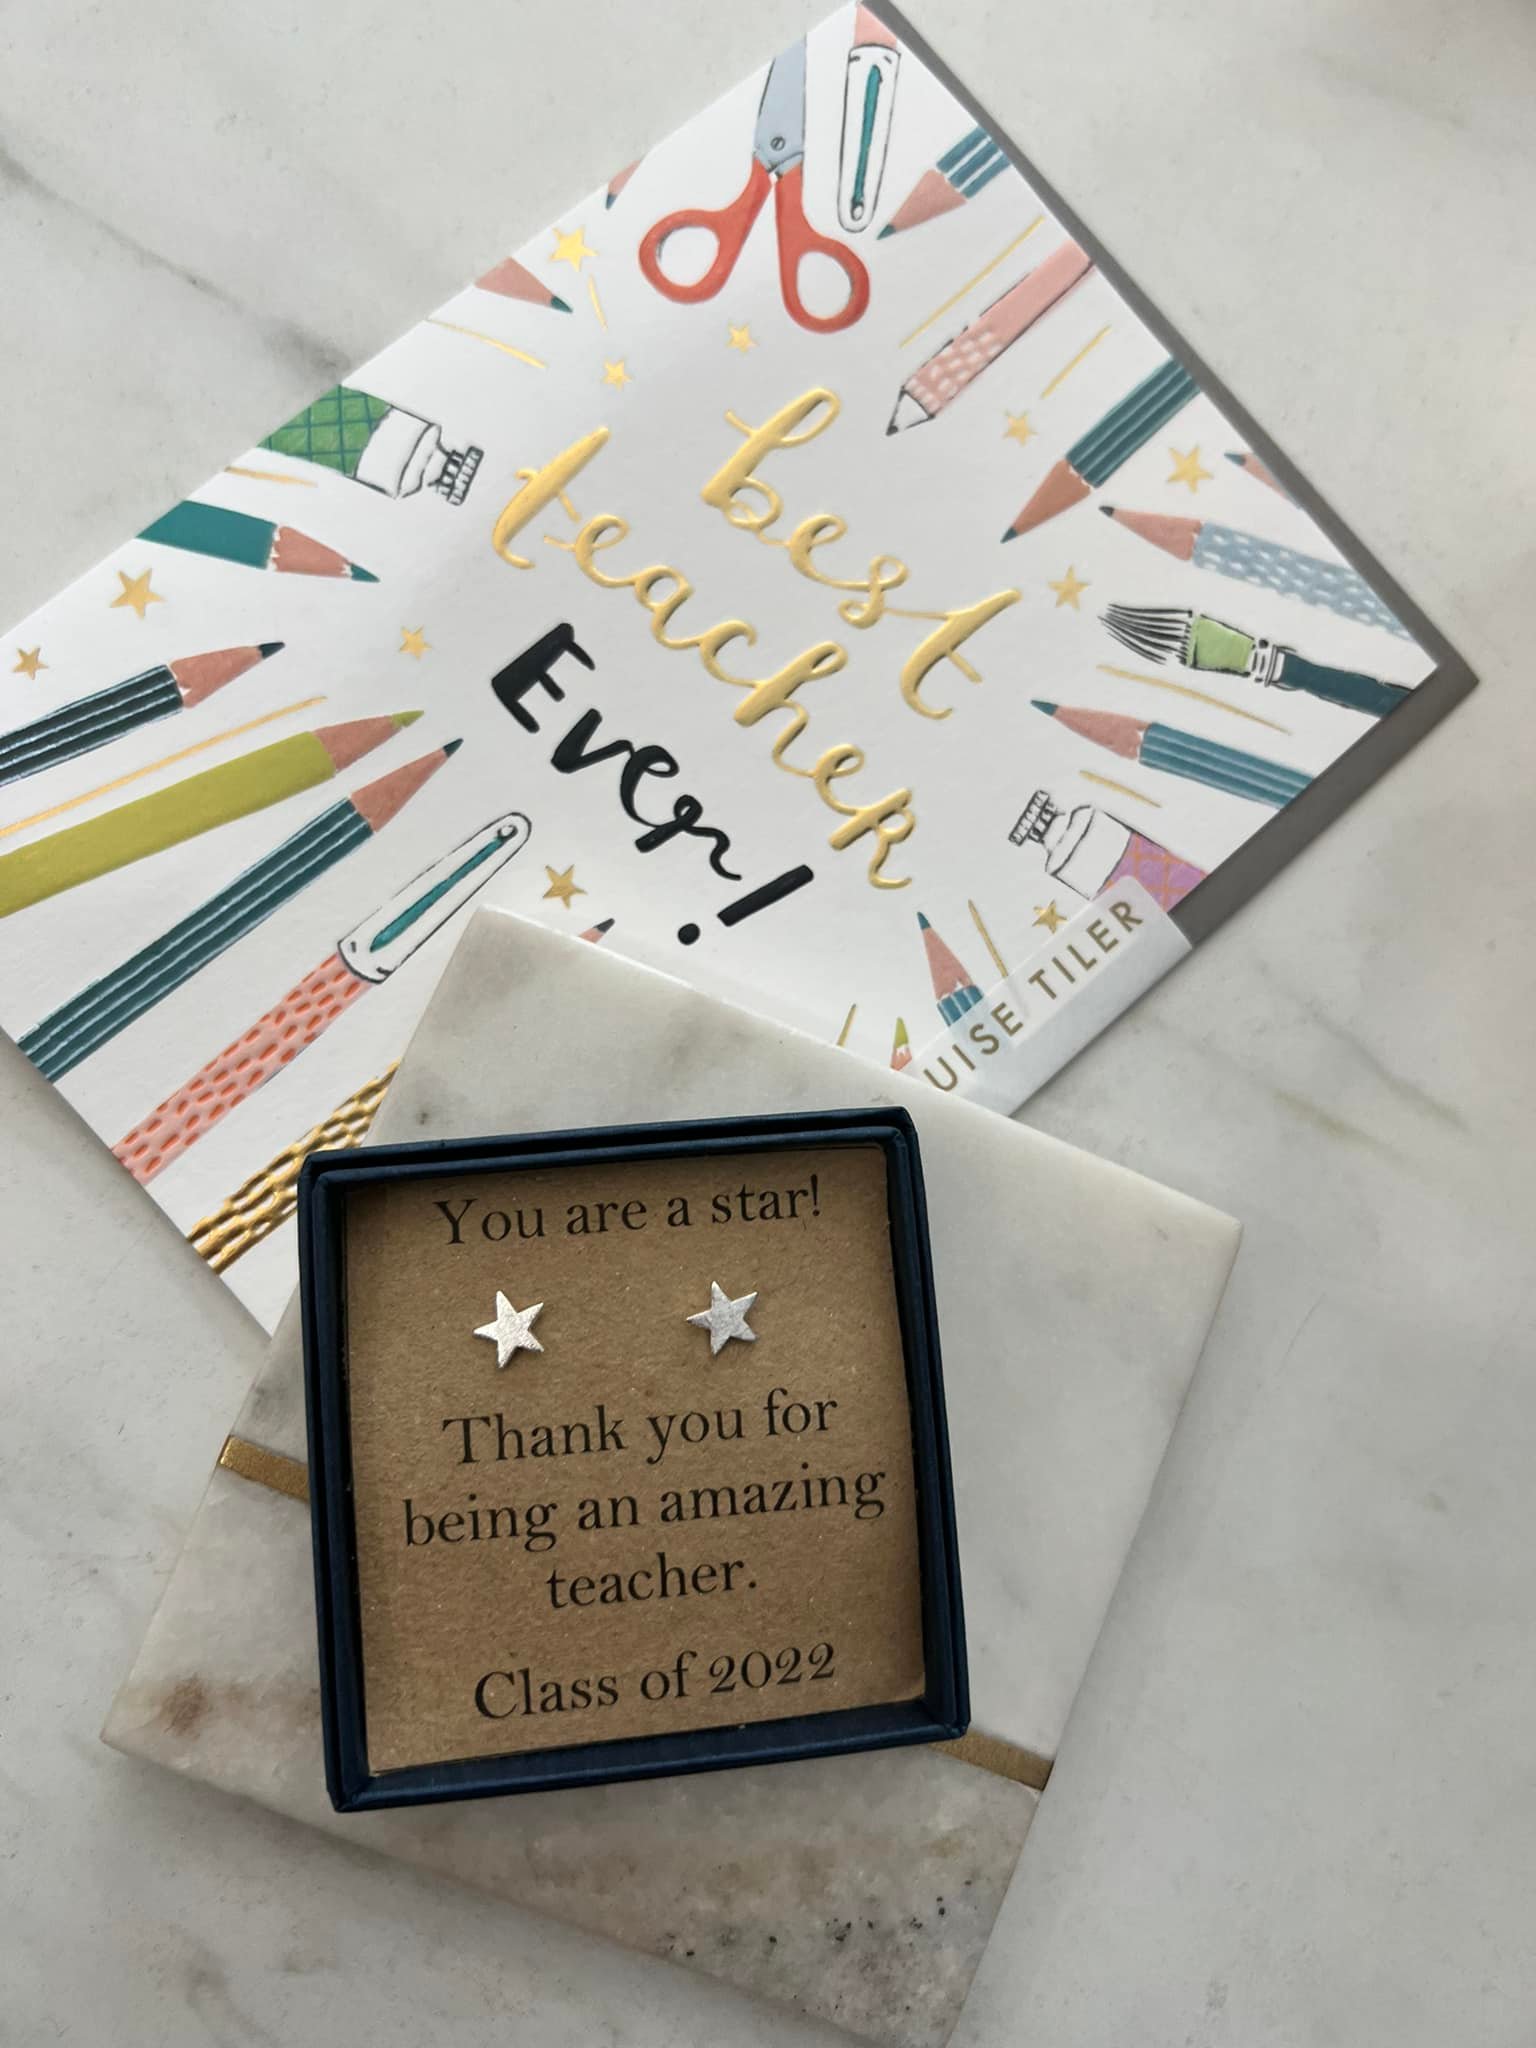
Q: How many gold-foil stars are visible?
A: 11